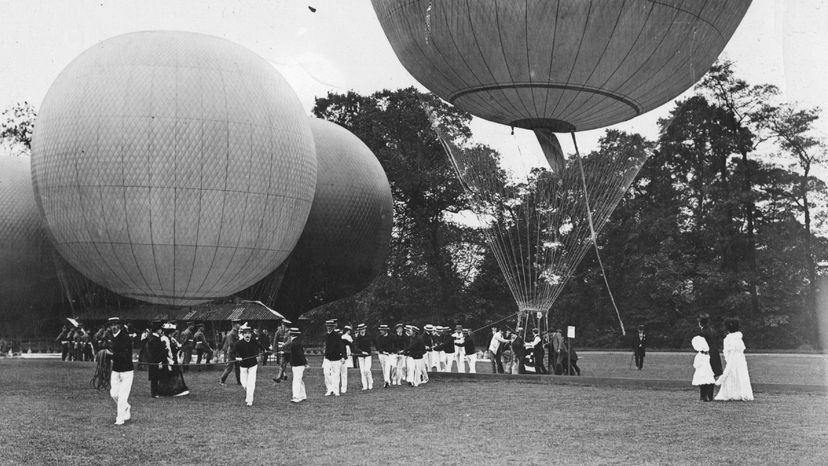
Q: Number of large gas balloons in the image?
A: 4